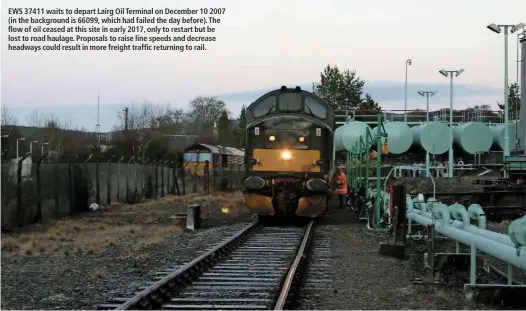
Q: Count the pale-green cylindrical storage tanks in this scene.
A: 5